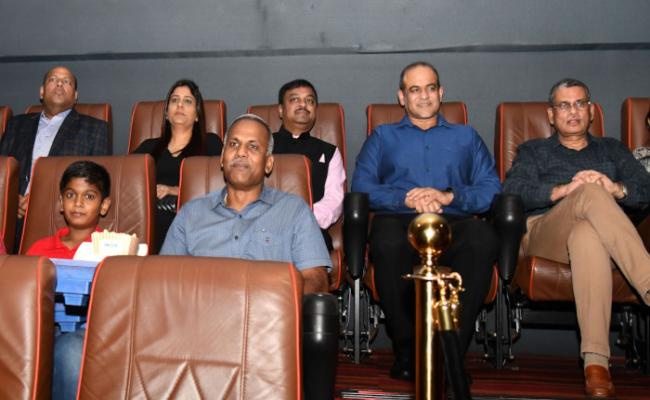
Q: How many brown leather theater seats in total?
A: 12